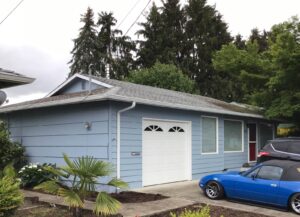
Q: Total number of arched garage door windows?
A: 2